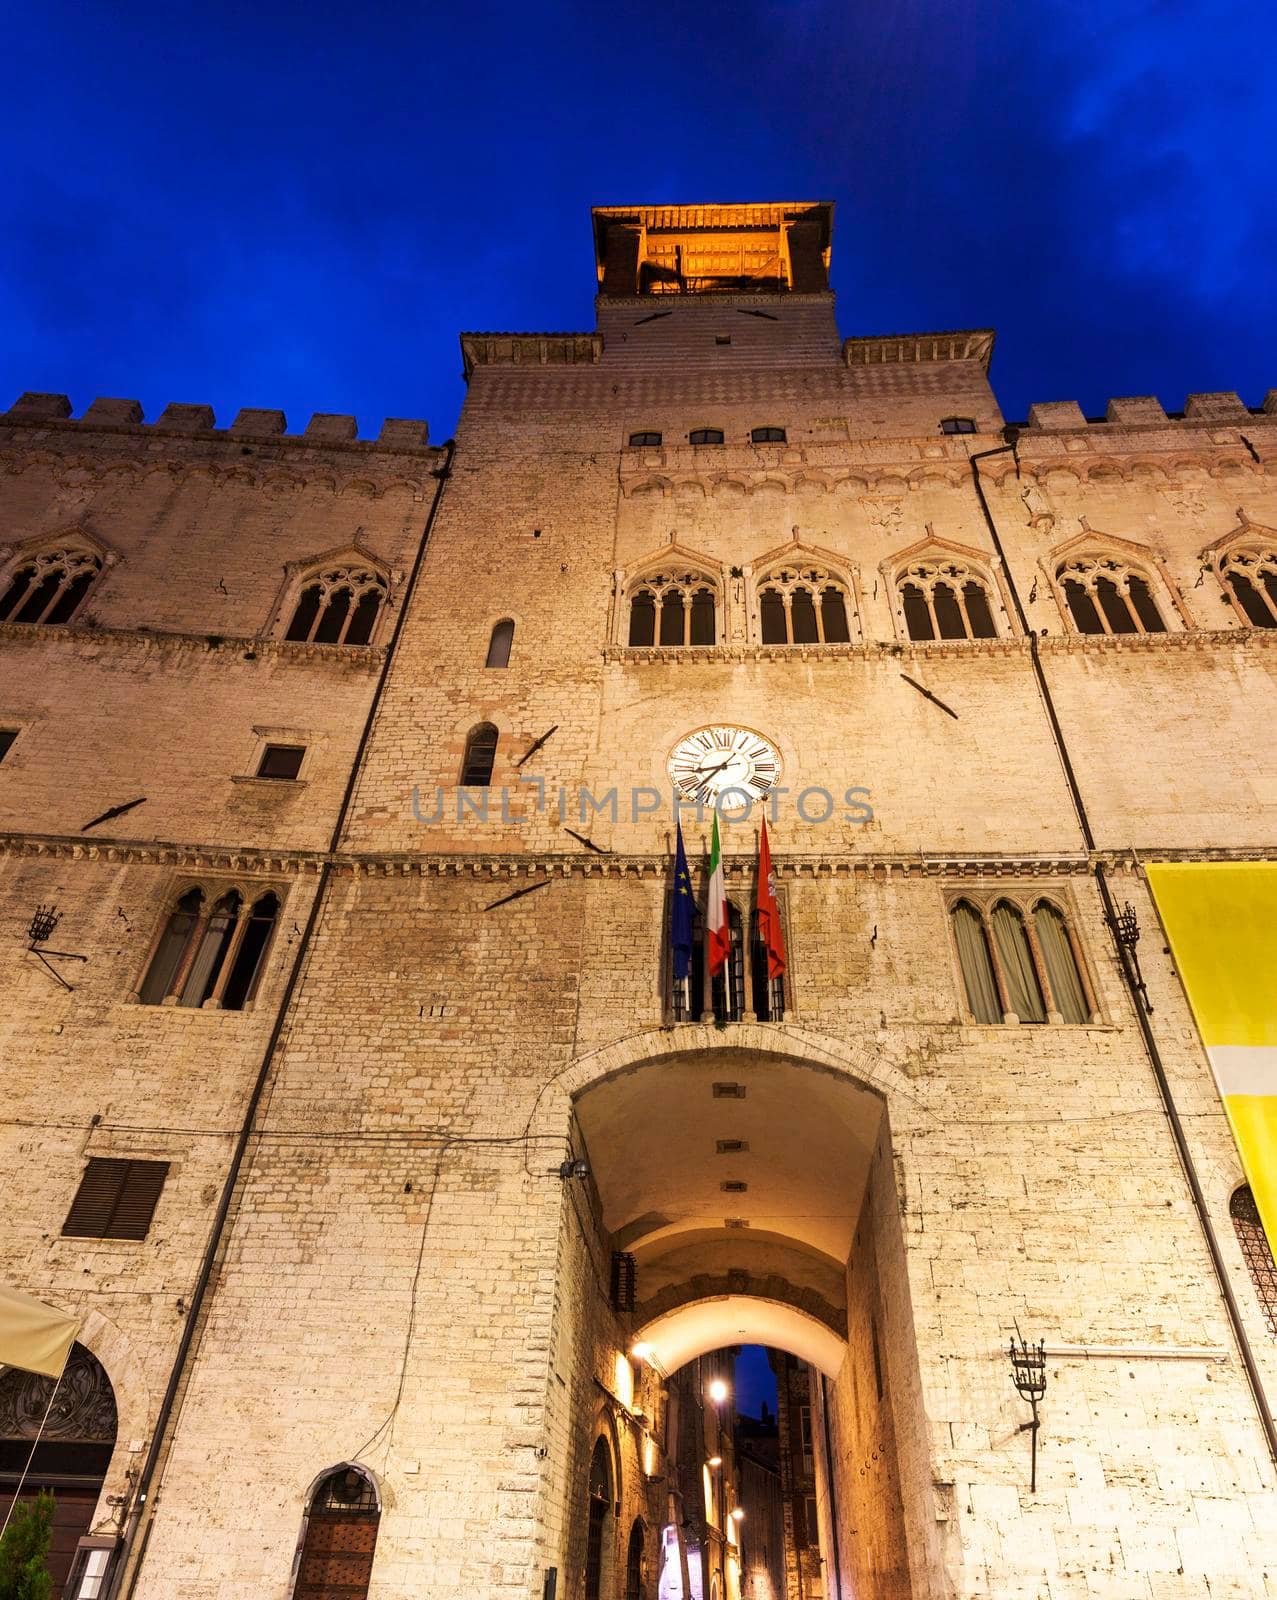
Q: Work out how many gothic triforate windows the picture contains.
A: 10